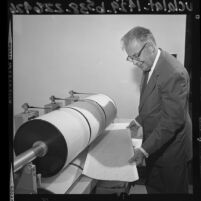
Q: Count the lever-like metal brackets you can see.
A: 3